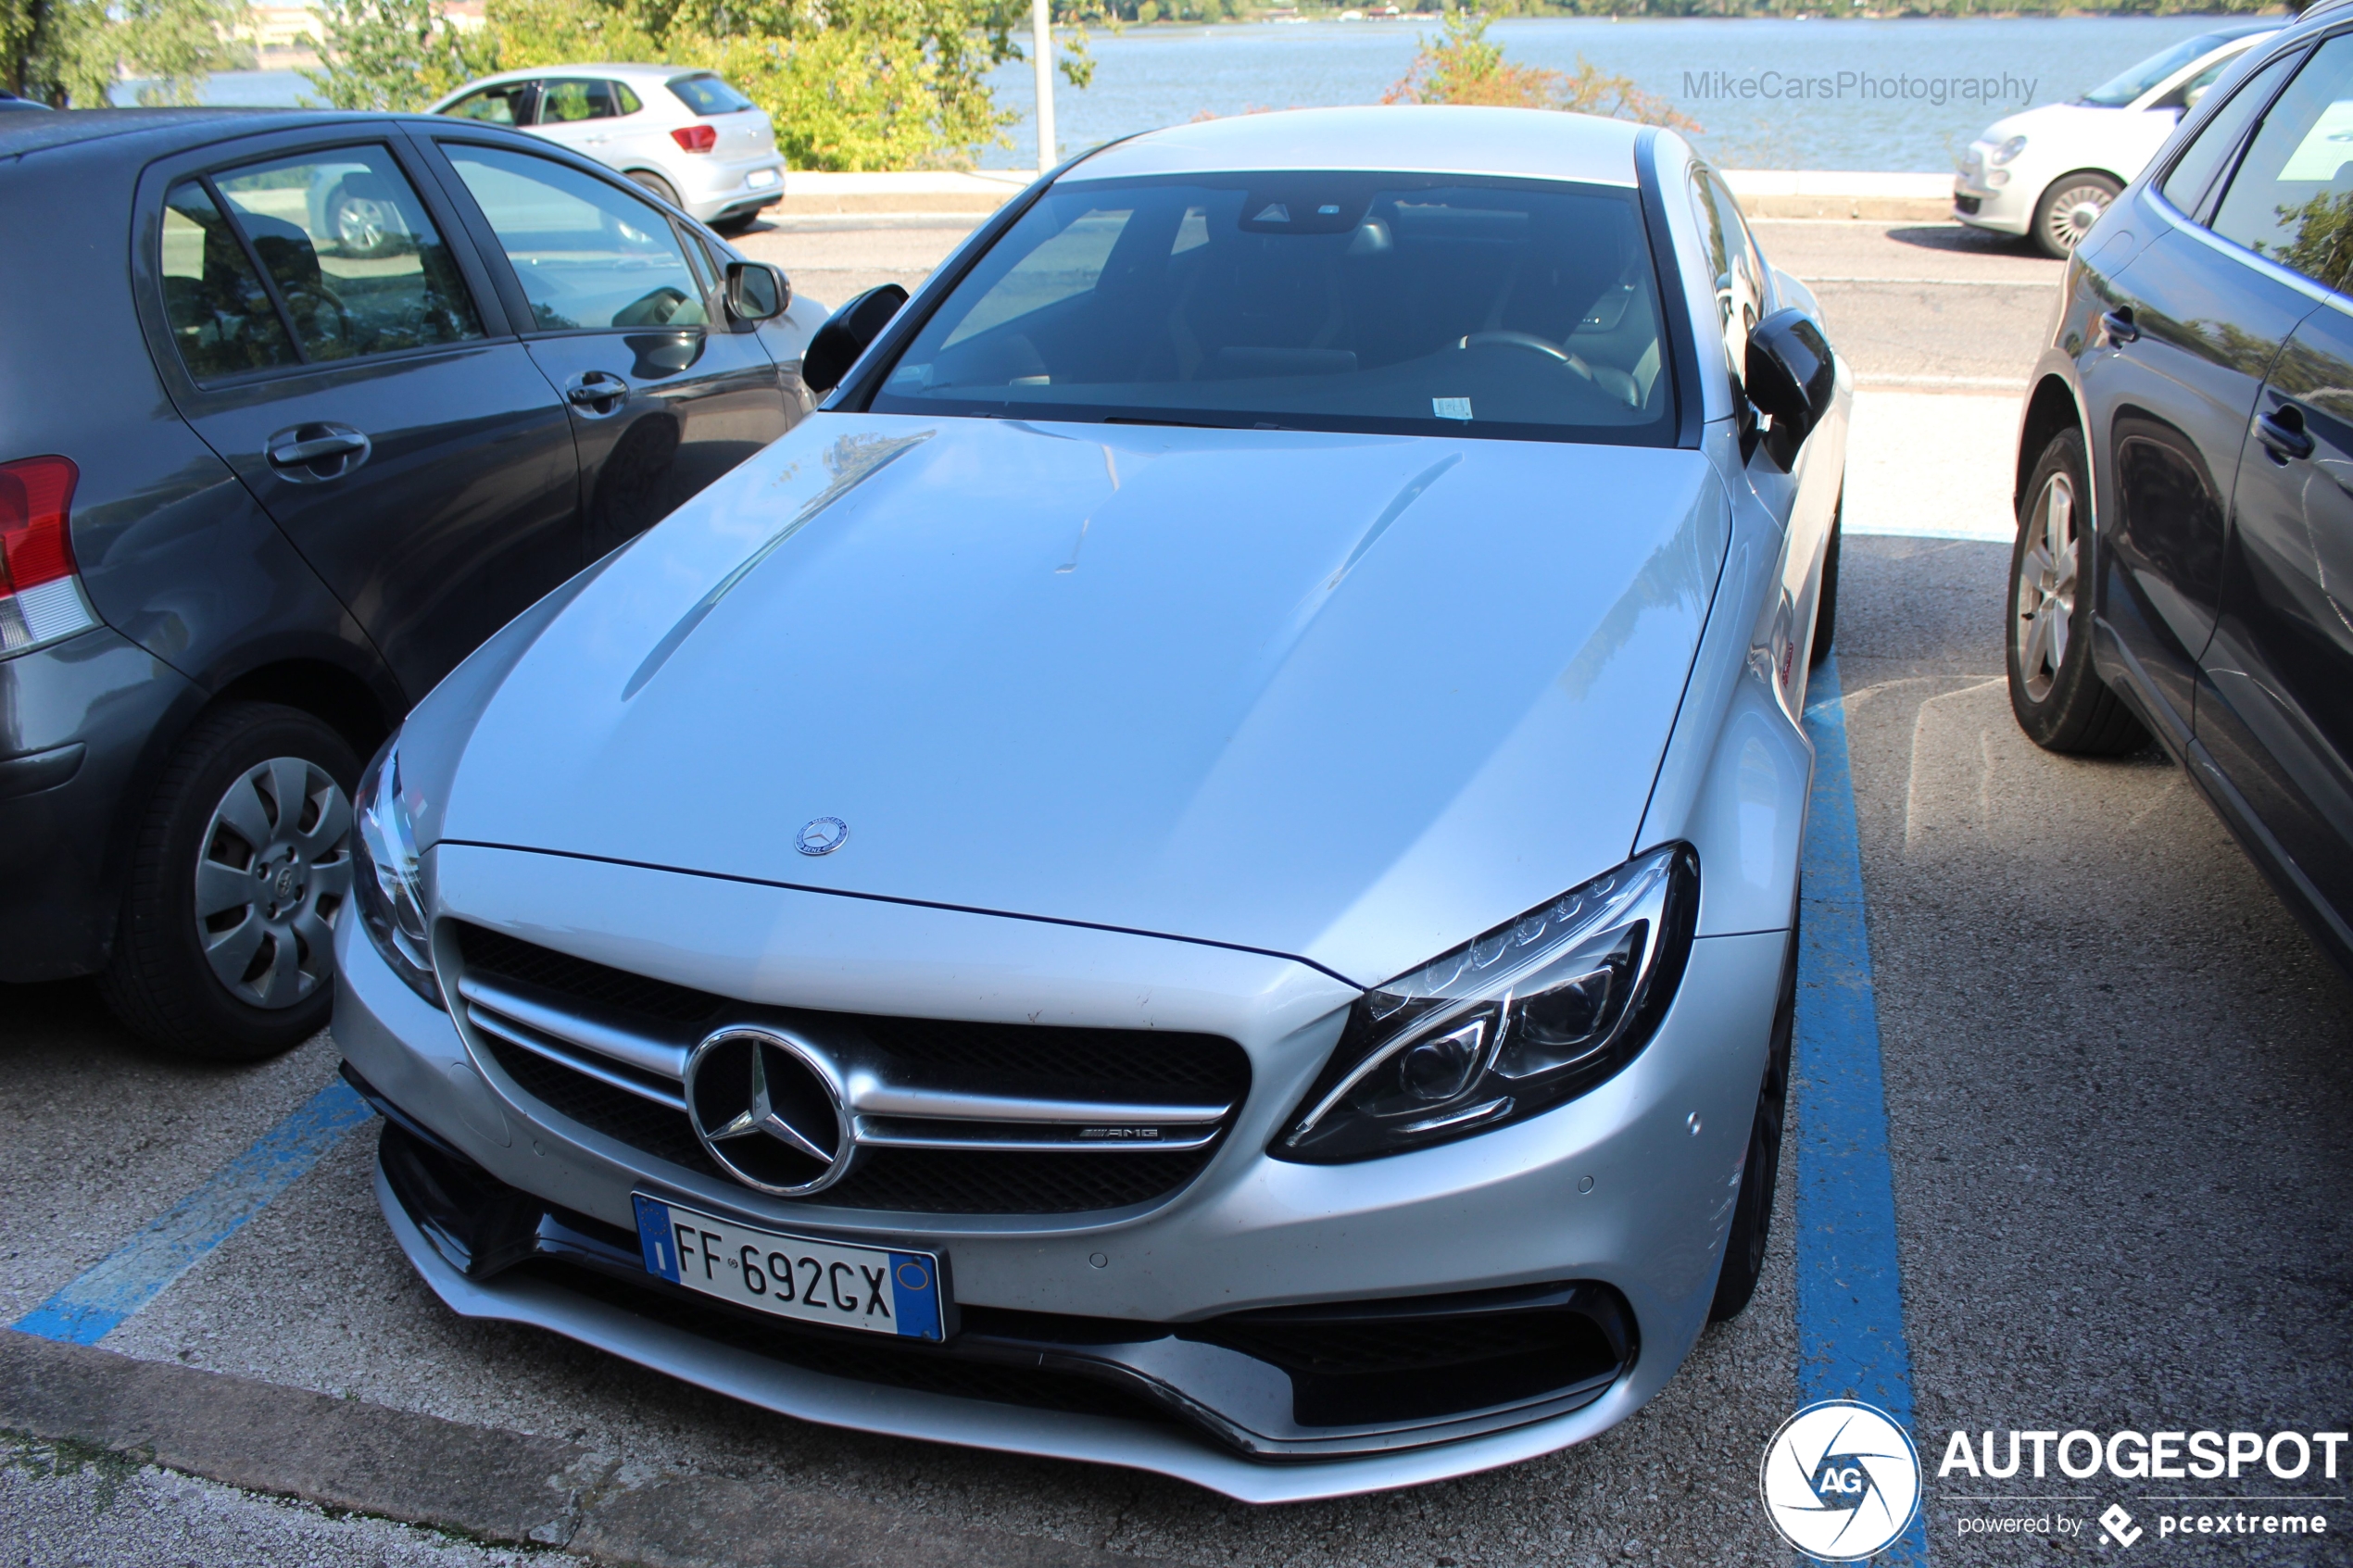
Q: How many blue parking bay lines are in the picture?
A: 2